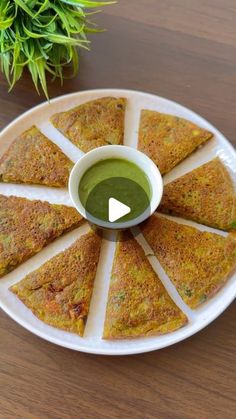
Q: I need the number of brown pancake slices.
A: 8